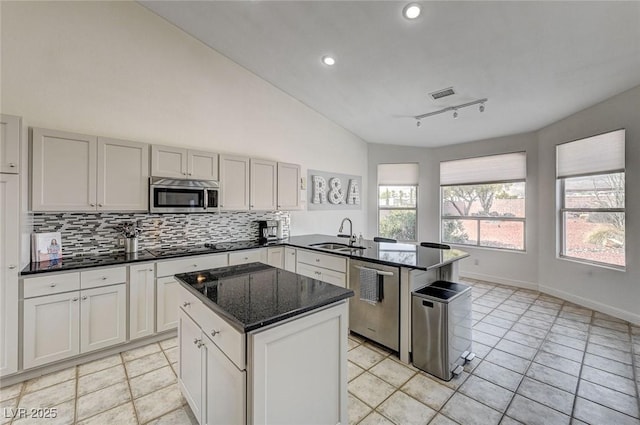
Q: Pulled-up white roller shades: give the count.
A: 3